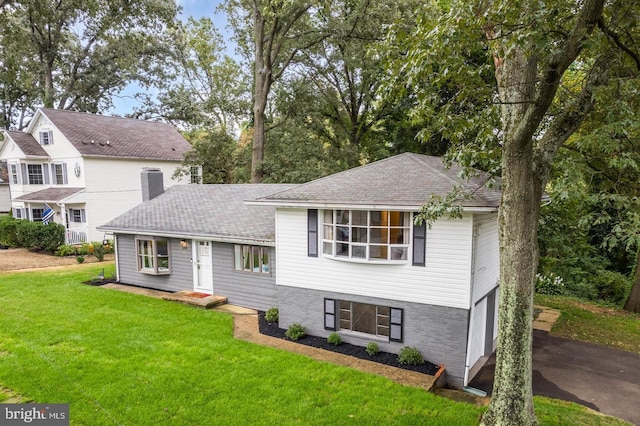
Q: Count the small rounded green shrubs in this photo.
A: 5